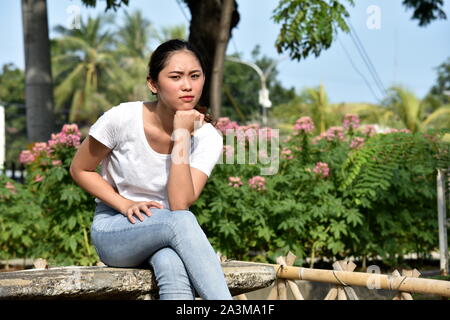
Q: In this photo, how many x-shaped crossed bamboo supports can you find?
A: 3